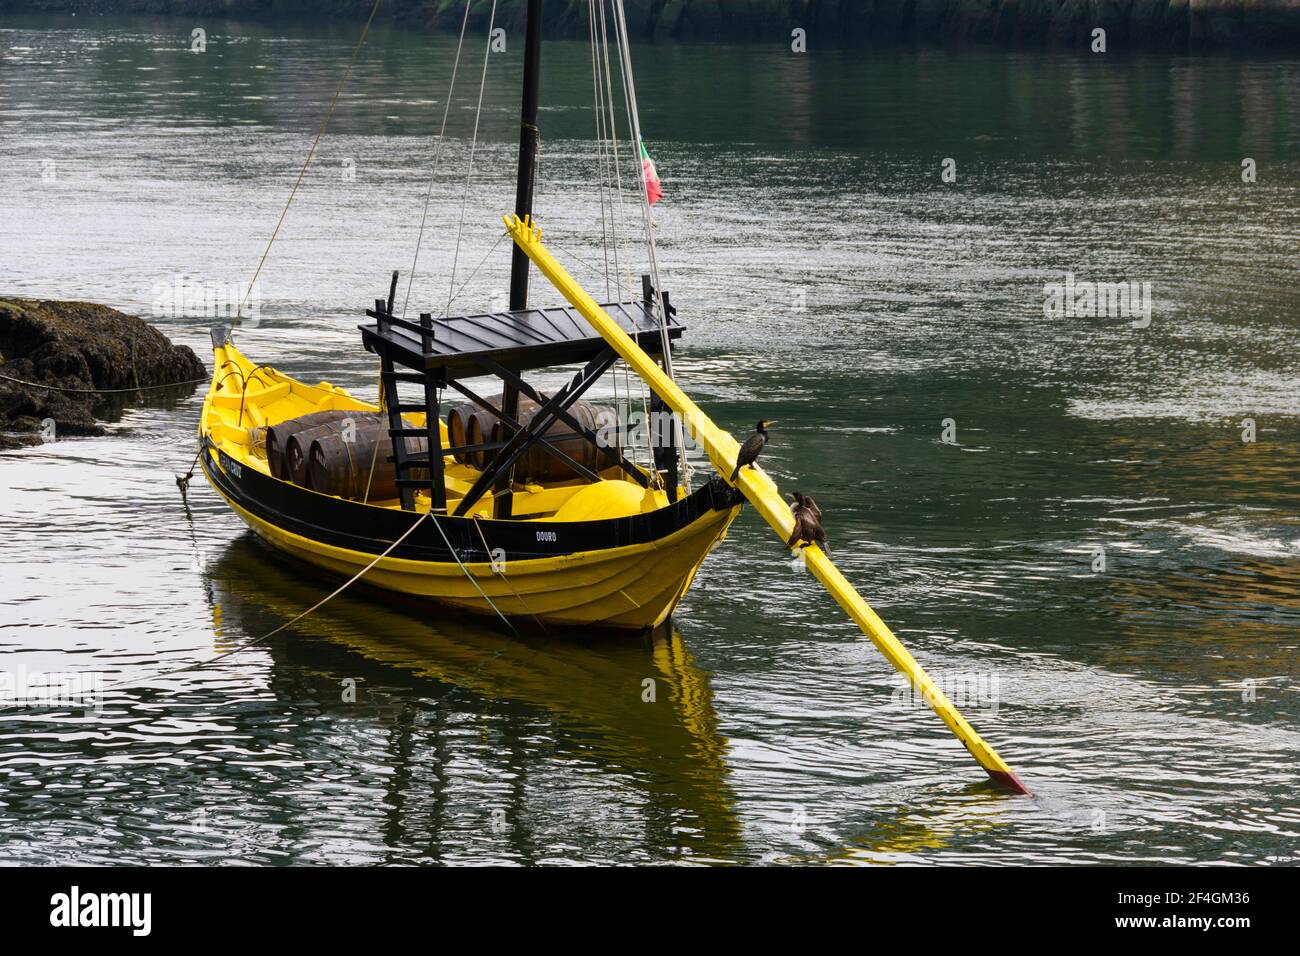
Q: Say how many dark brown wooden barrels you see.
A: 6